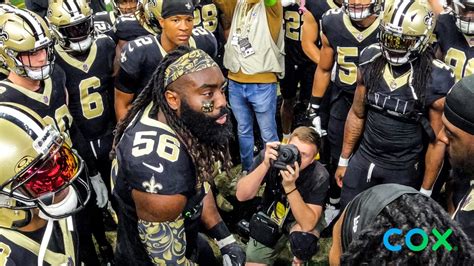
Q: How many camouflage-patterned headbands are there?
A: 1